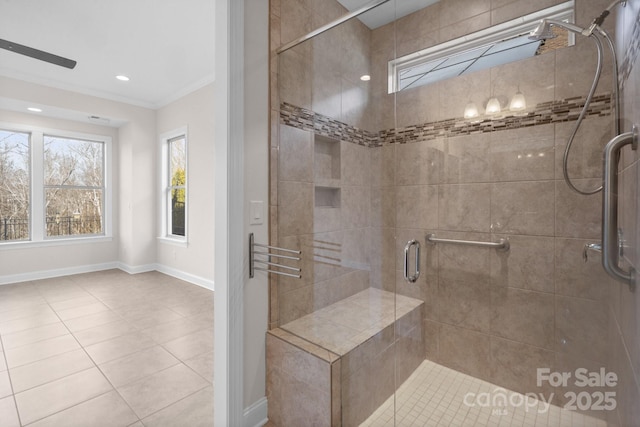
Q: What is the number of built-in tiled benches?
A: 1